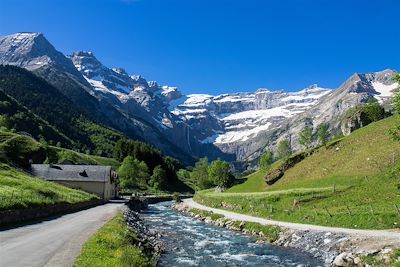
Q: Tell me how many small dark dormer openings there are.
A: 2